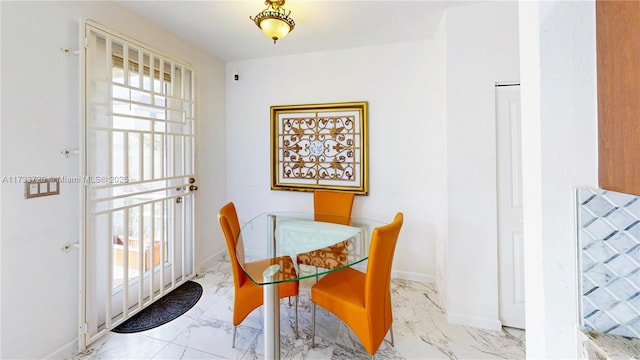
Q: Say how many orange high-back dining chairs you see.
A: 3